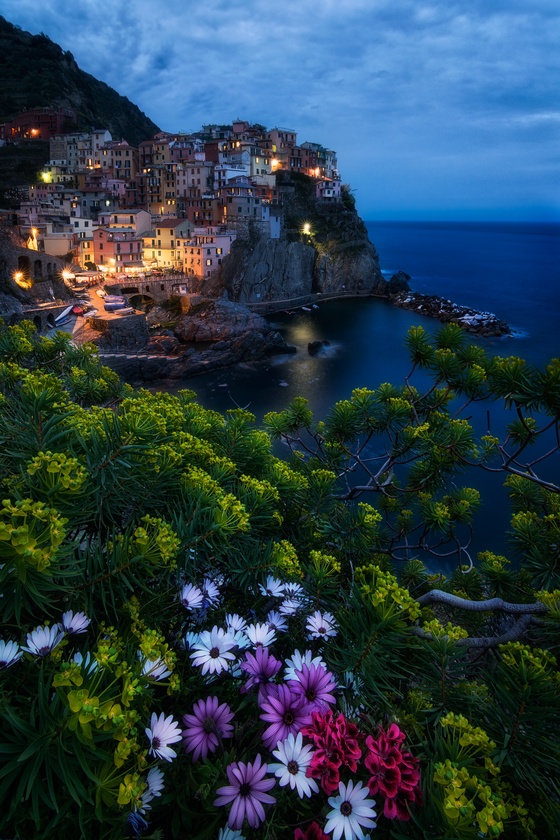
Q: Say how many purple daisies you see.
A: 5